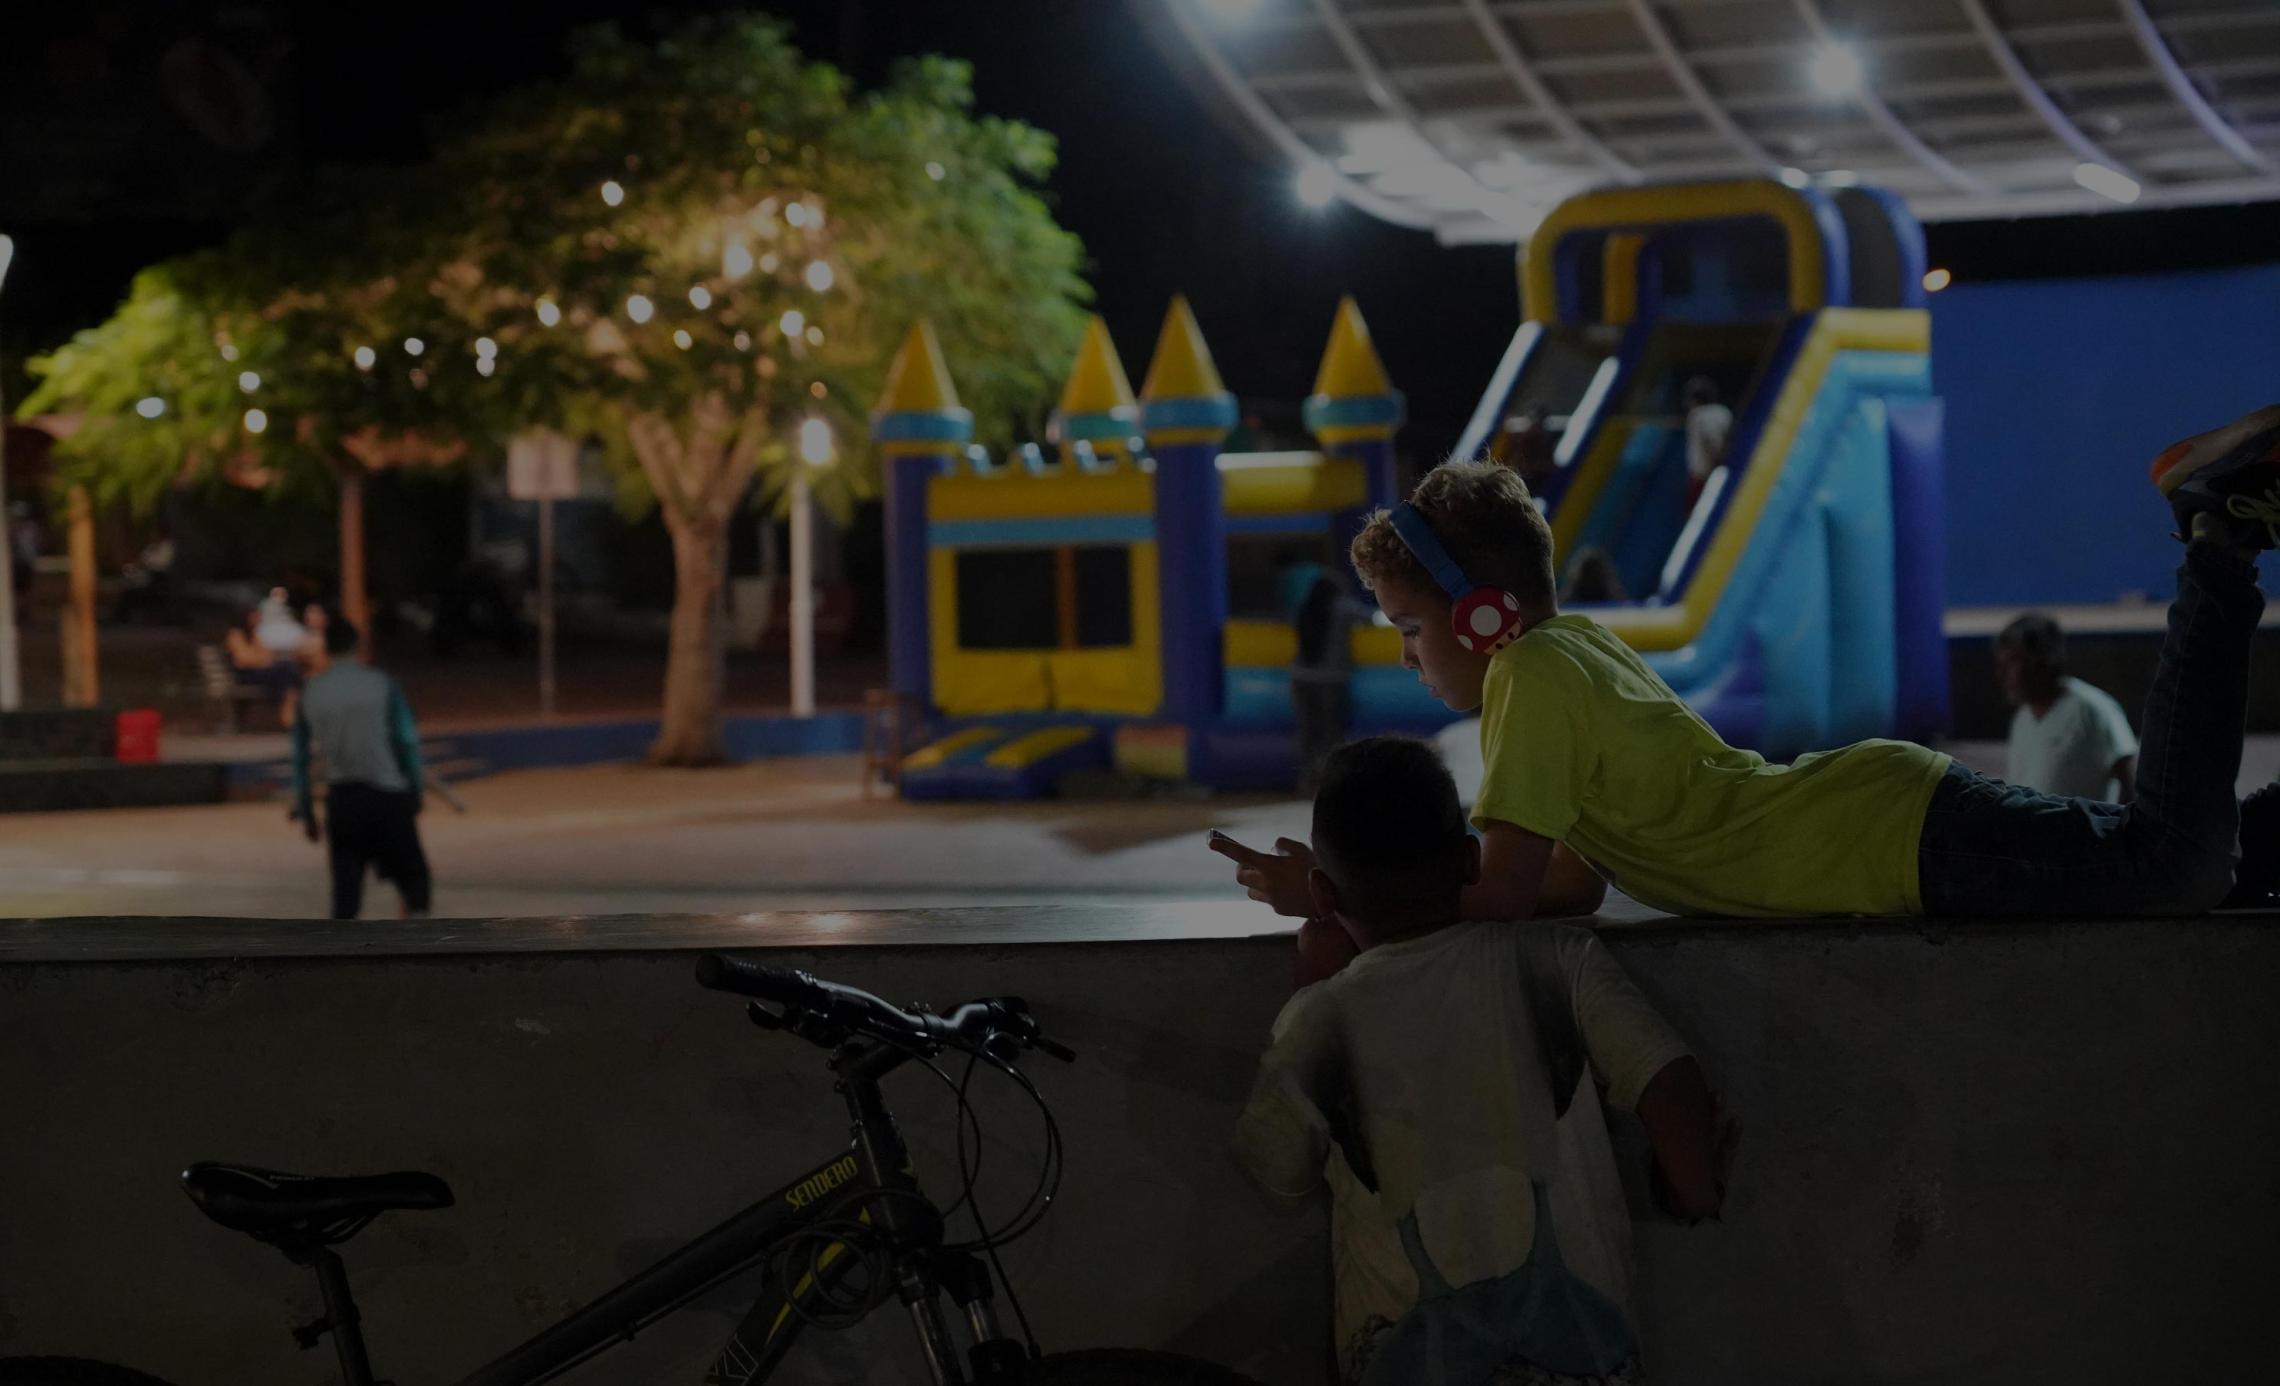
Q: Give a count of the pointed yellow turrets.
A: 4